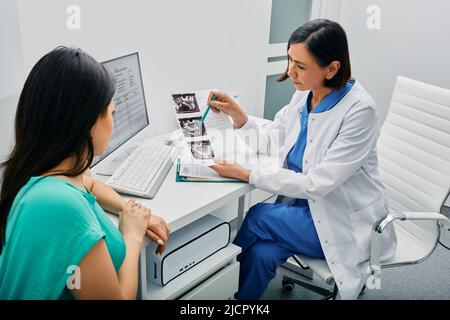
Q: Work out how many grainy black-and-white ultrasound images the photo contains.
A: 3